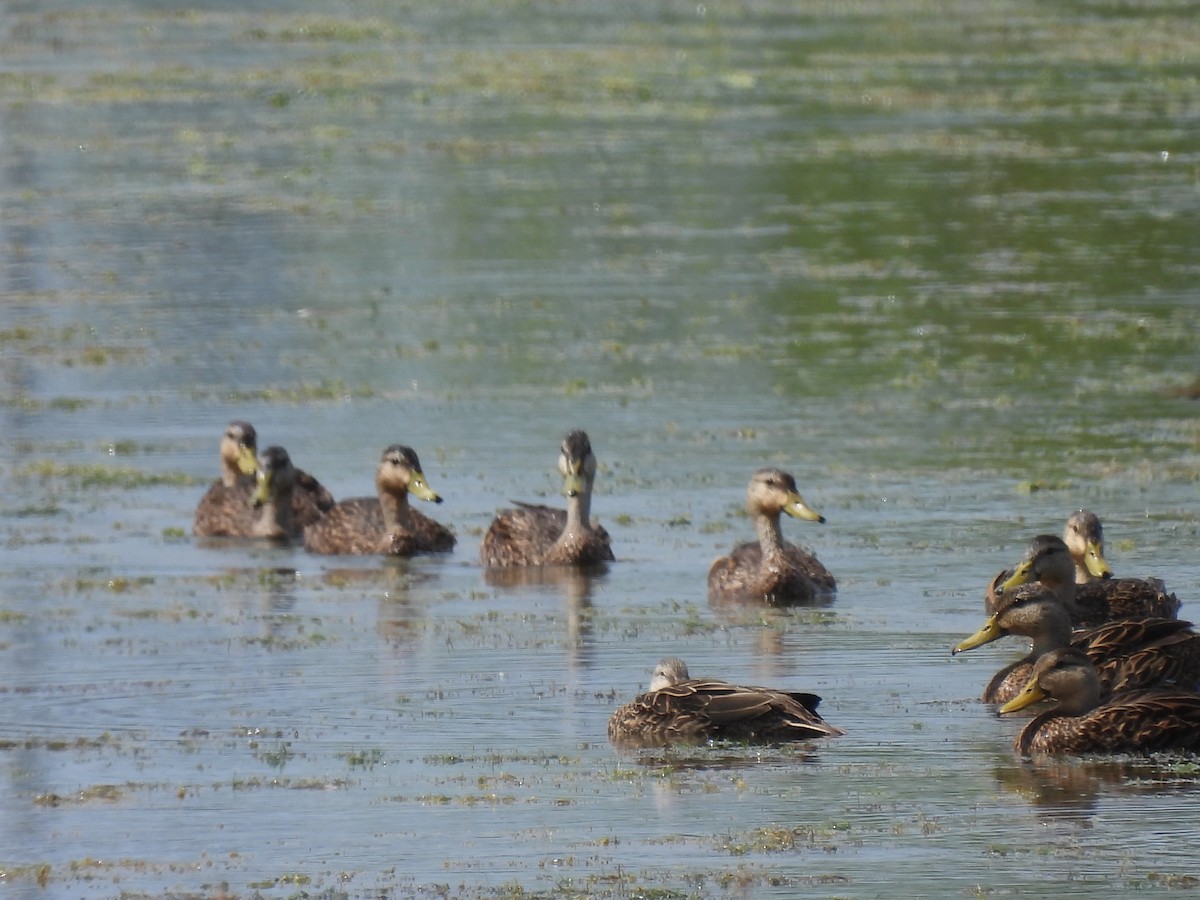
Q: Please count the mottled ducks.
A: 10